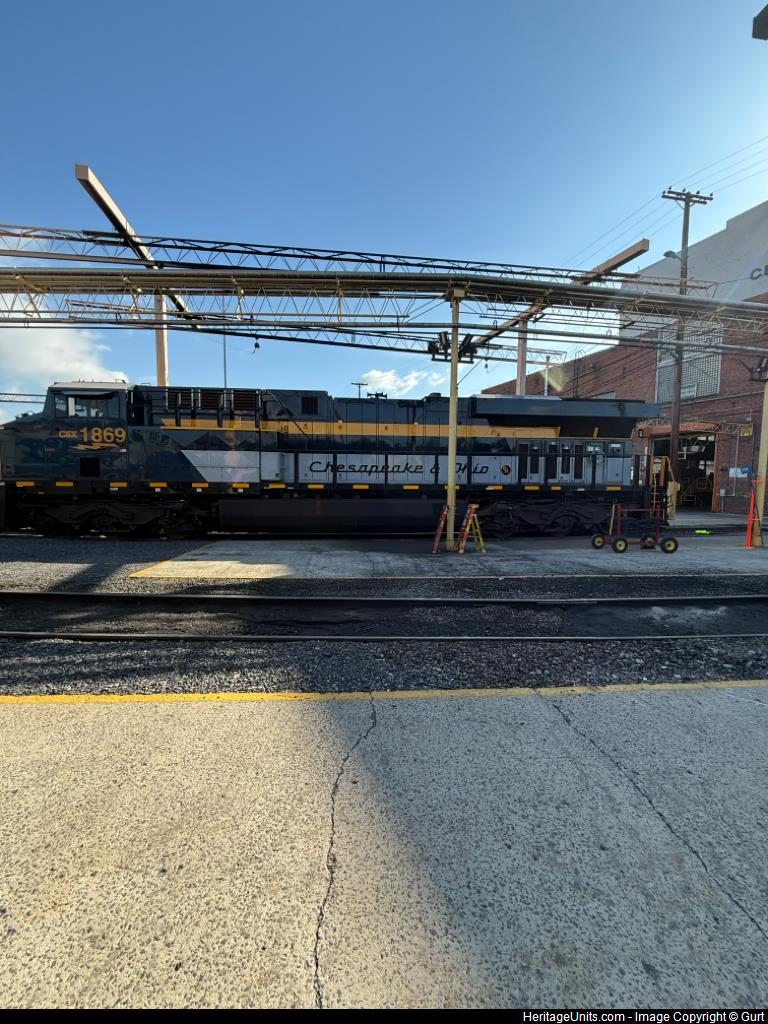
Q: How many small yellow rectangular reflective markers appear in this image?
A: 15